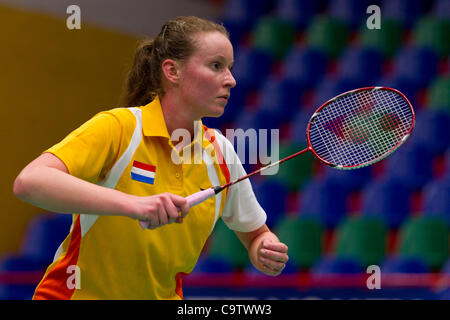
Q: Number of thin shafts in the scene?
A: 1